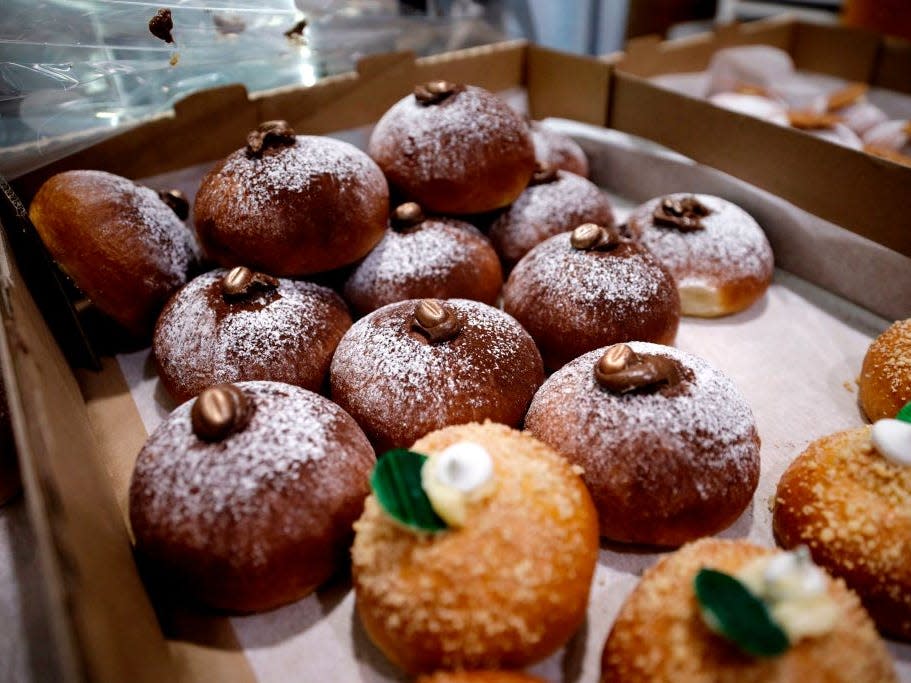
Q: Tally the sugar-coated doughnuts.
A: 12